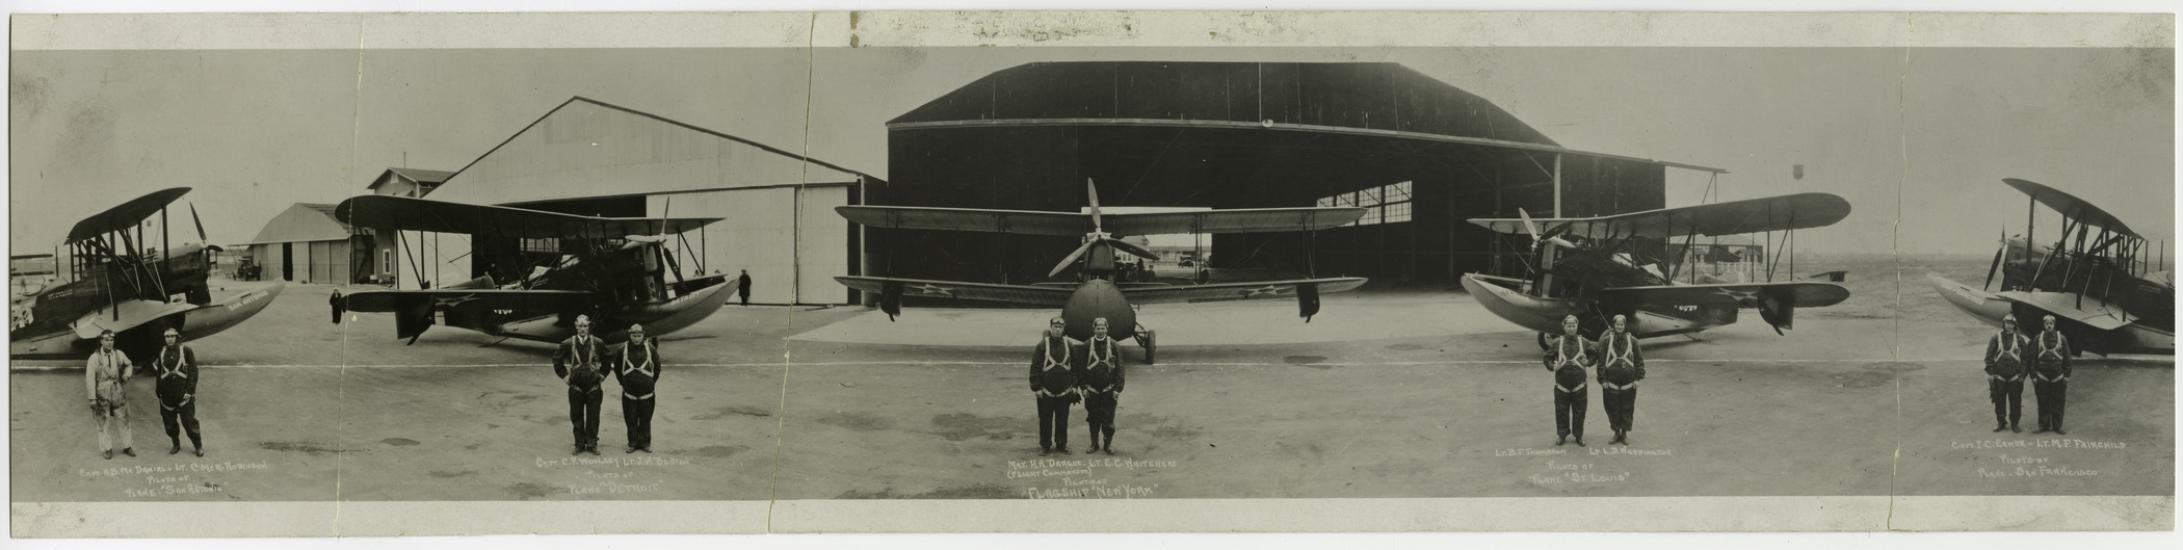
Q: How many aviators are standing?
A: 10